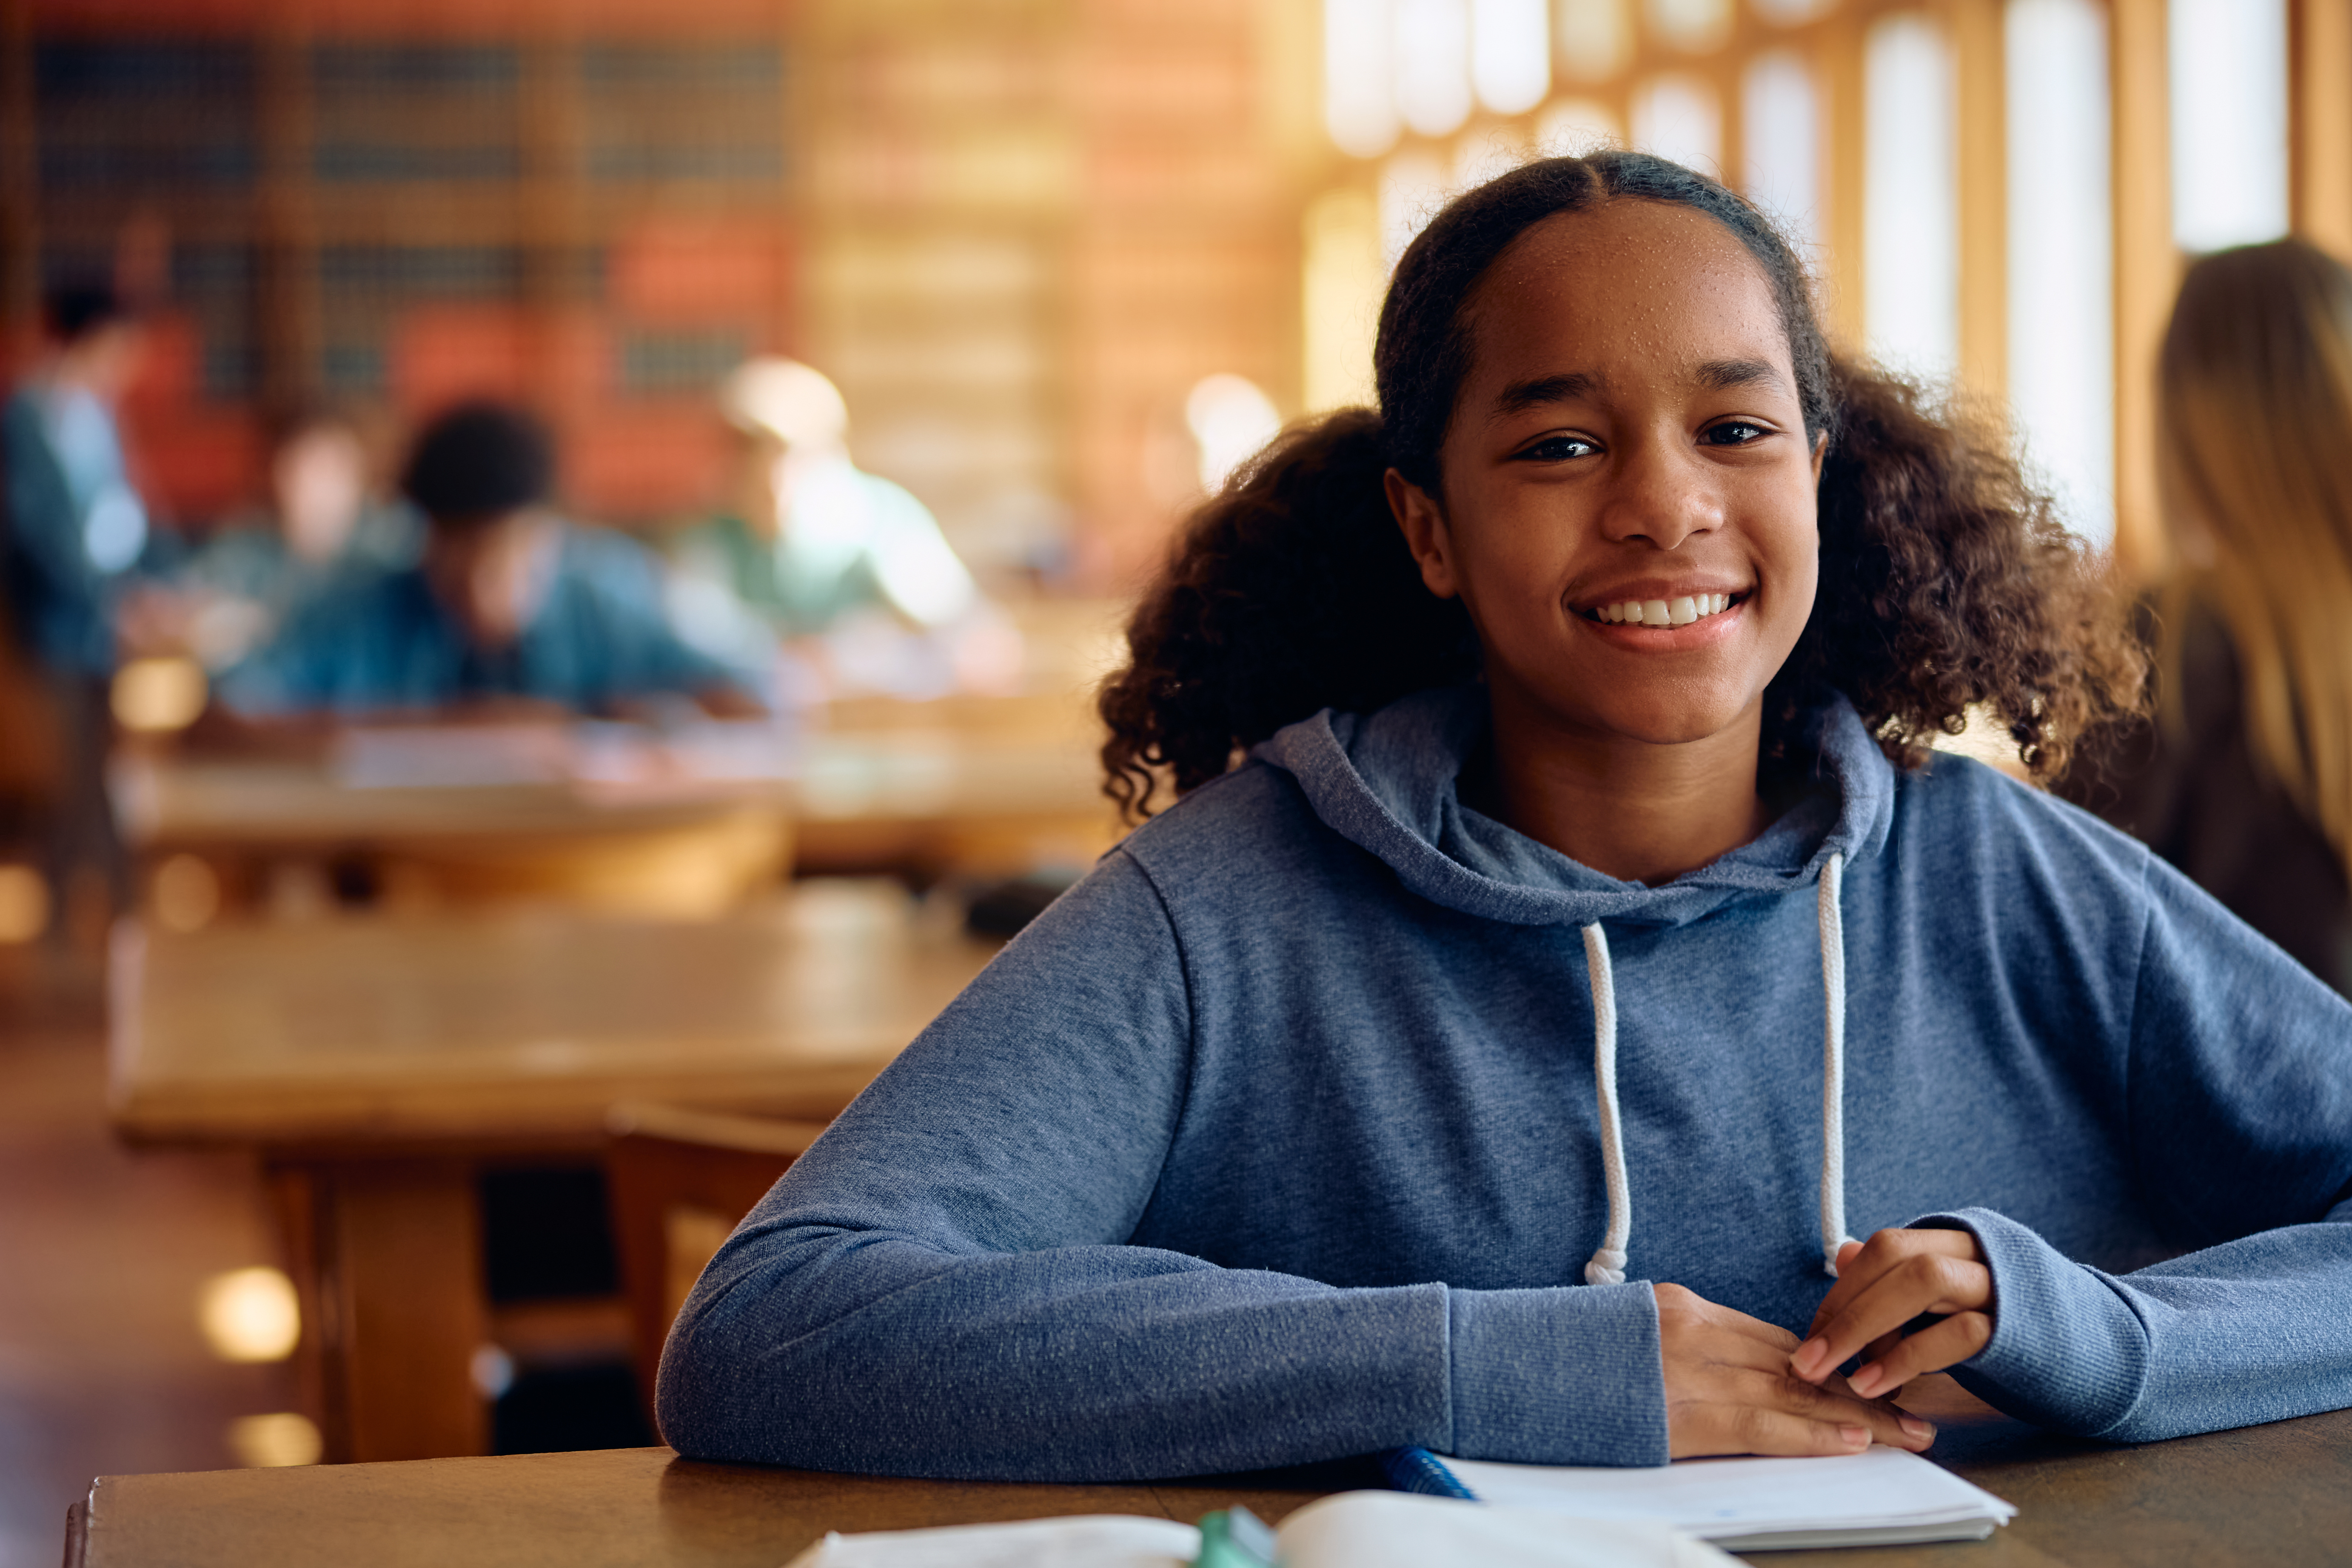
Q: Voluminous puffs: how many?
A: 2